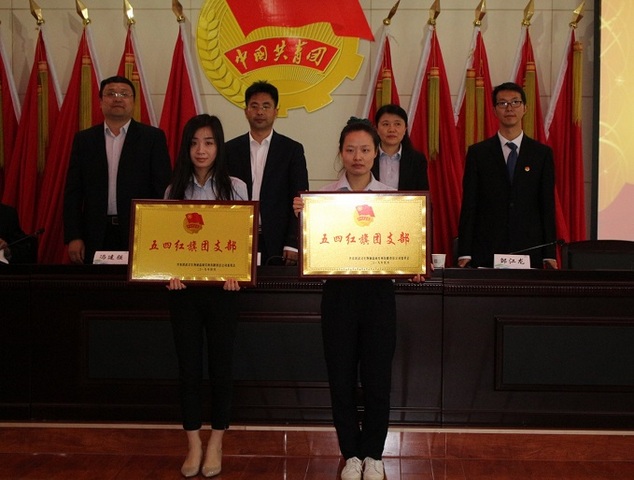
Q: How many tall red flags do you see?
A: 10